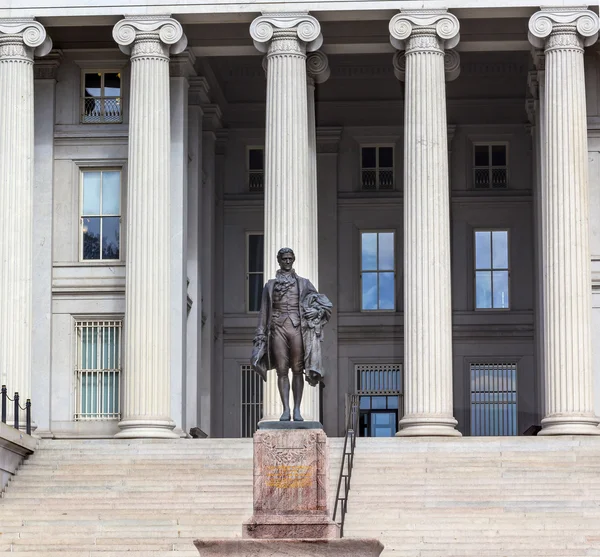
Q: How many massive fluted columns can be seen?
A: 5